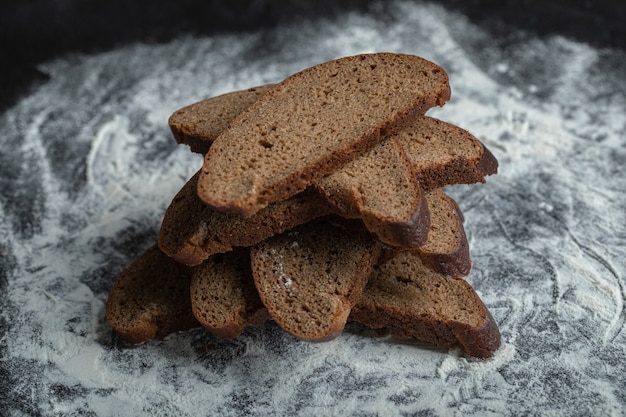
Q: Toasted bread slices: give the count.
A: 10